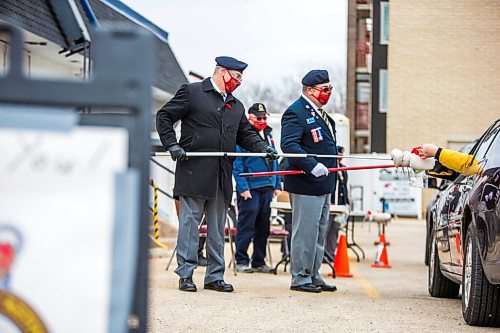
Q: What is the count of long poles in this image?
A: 2